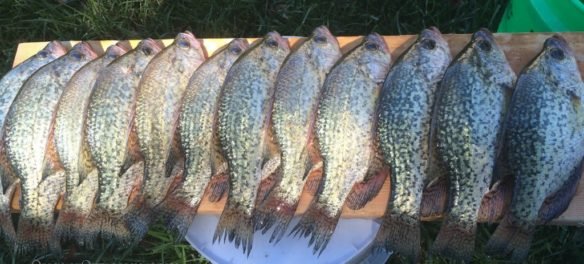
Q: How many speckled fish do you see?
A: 12